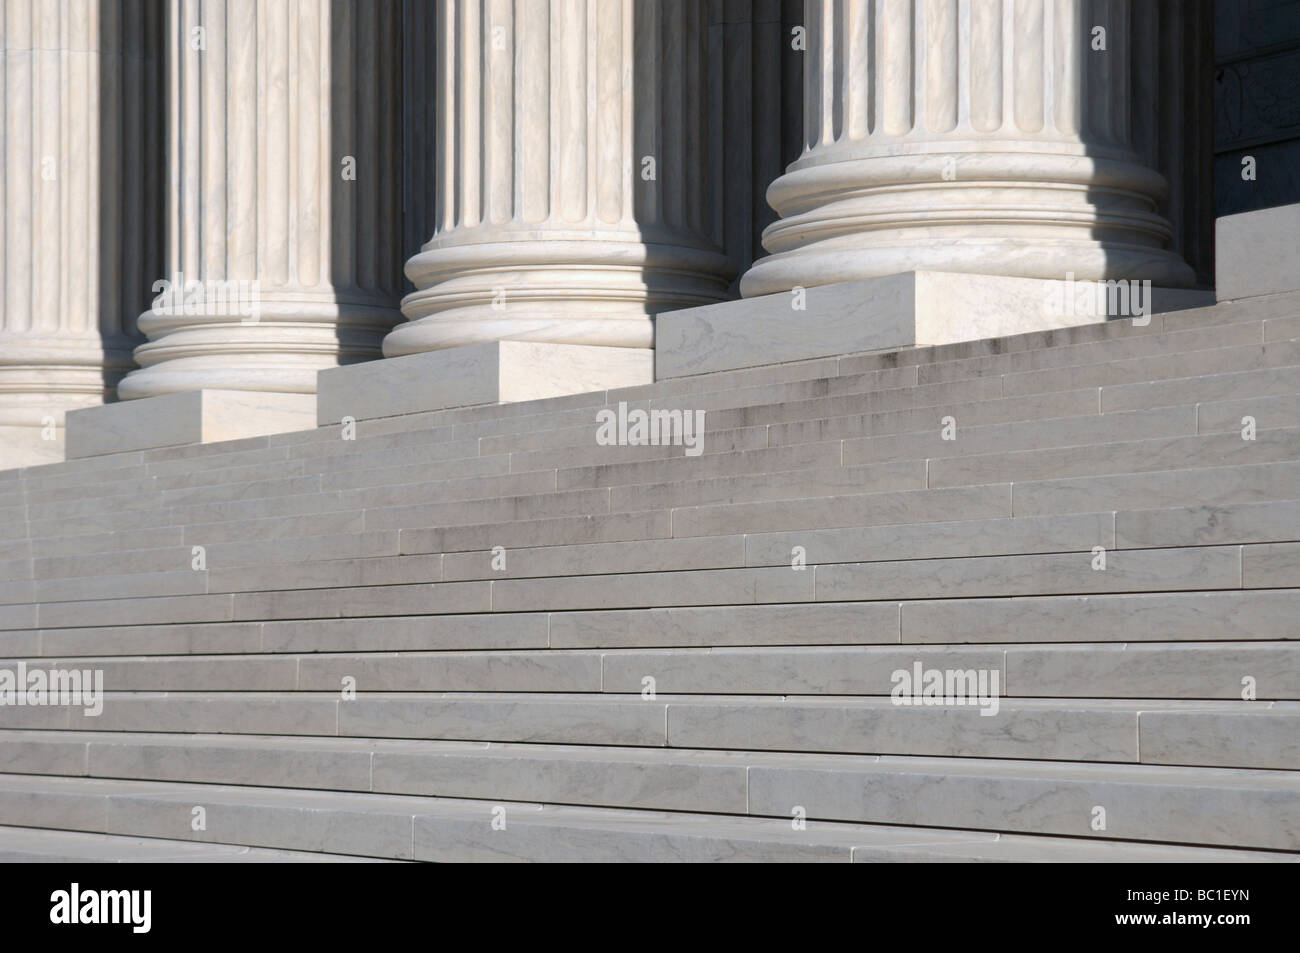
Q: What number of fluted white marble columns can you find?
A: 4